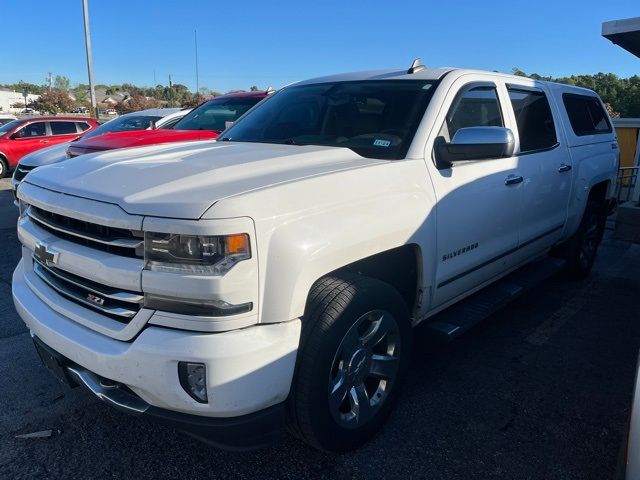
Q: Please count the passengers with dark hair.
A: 0